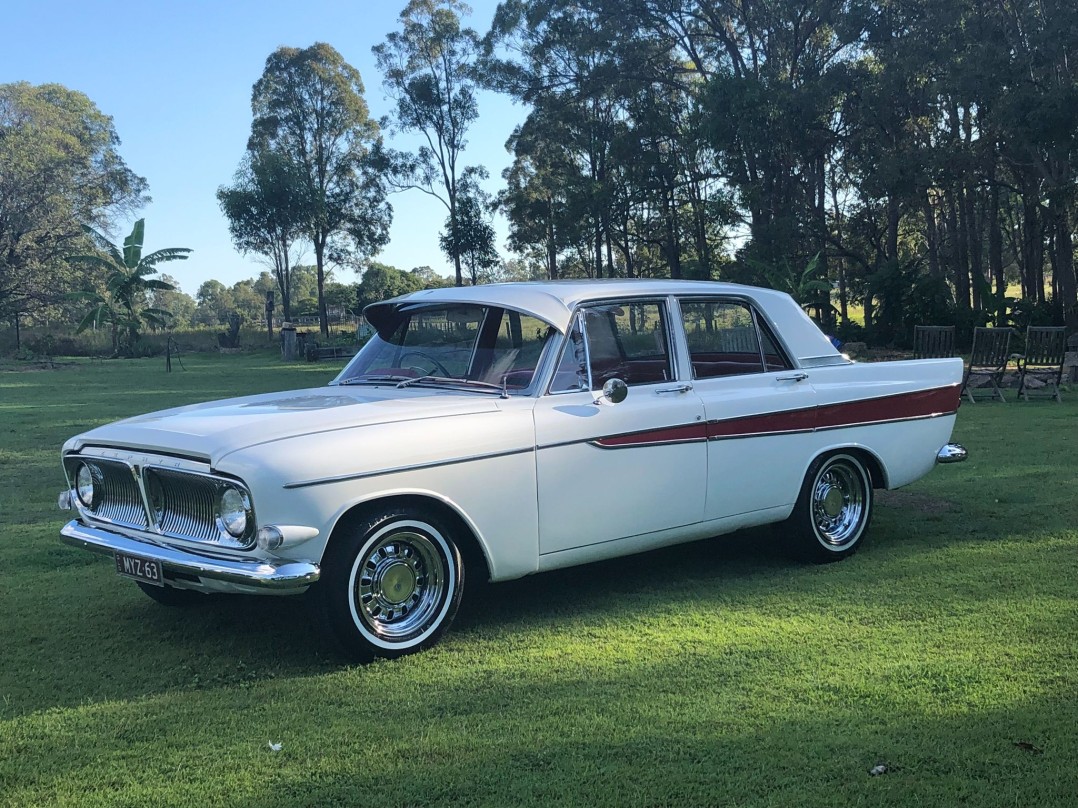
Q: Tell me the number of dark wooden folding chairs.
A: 3